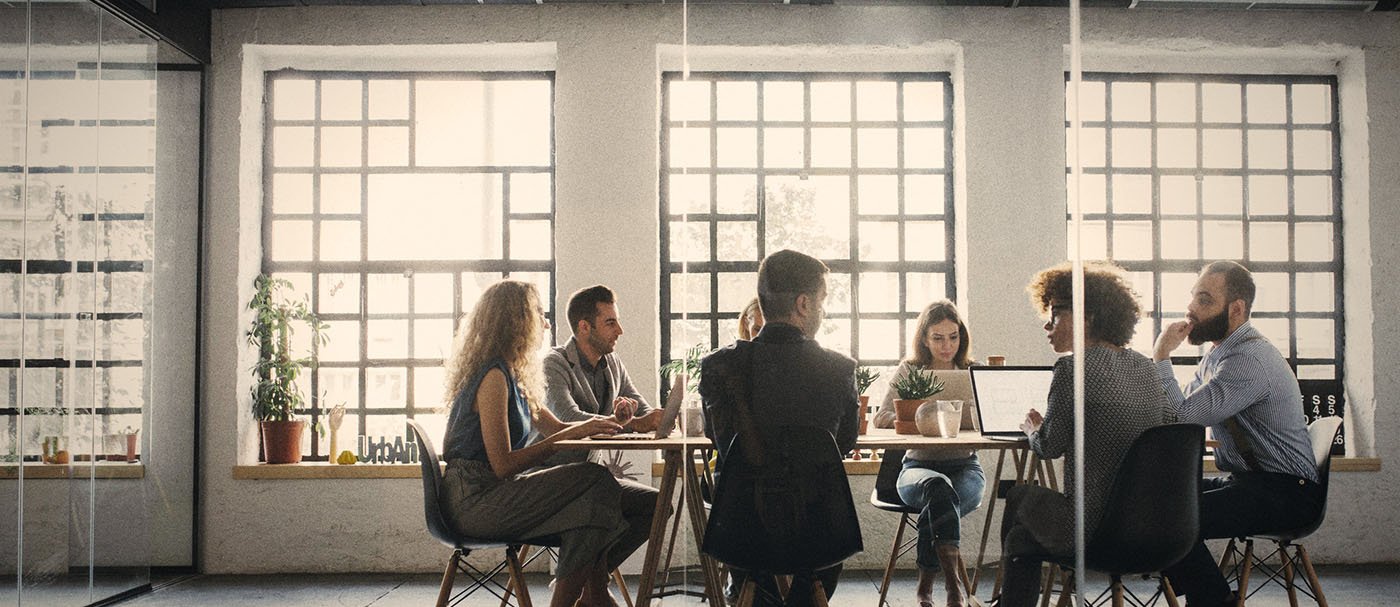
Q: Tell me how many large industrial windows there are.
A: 3